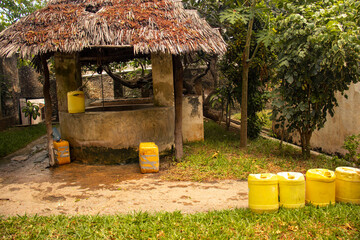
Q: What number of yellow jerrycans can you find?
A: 7